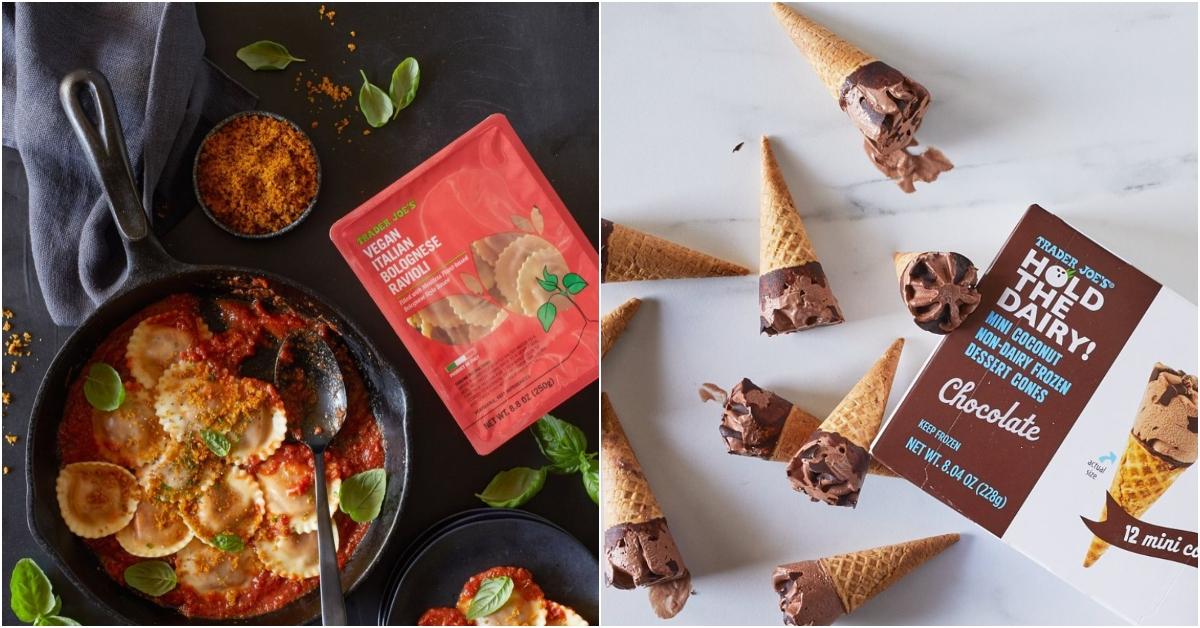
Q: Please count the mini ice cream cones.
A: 9